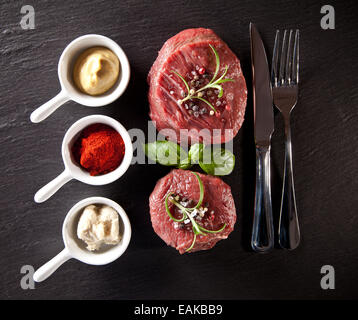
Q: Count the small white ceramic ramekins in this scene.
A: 3